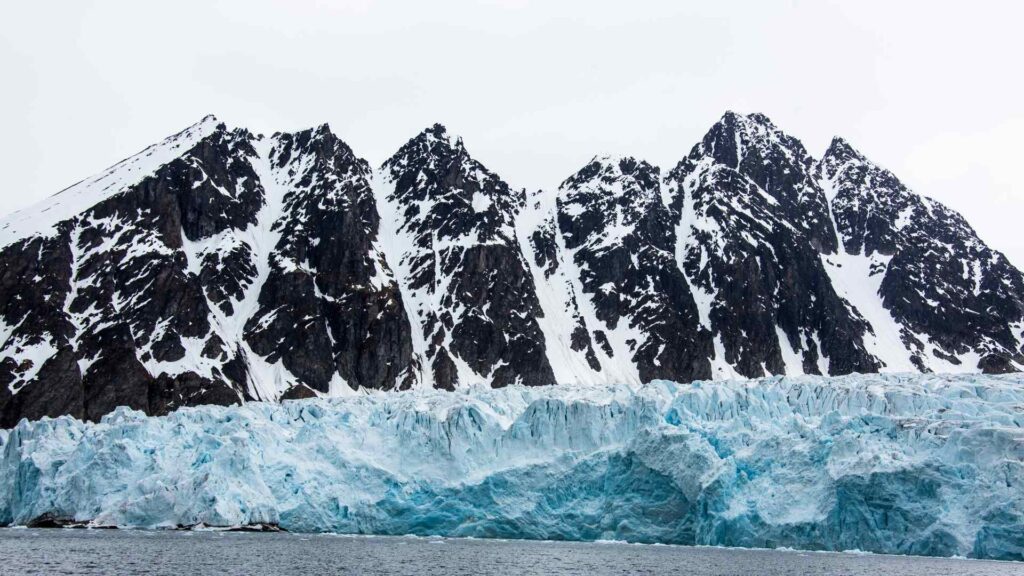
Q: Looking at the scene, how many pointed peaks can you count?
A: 6